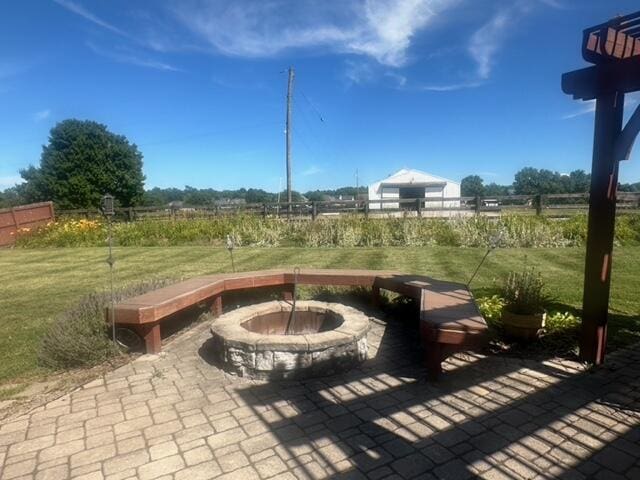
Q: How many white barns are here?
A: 1